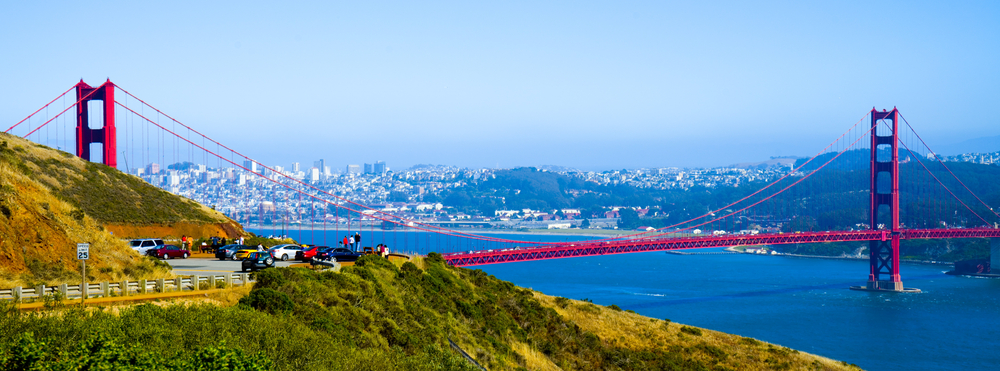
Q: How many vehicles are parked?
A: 8